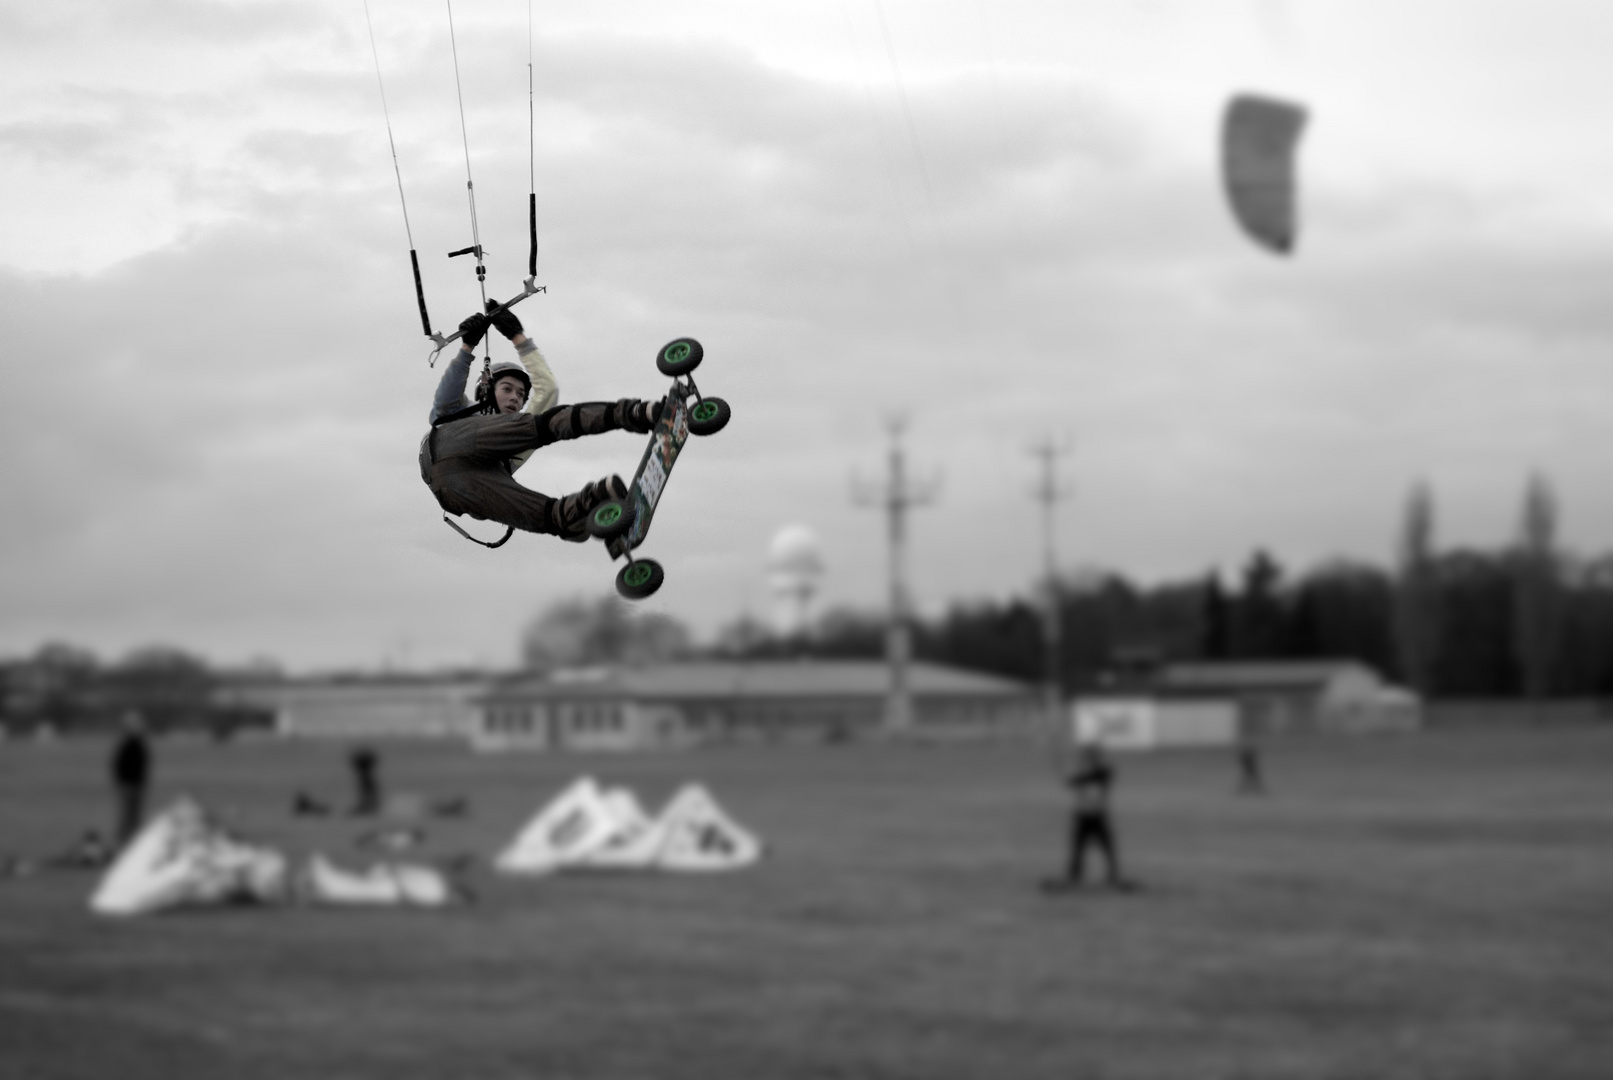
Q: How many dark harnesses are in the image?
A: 1